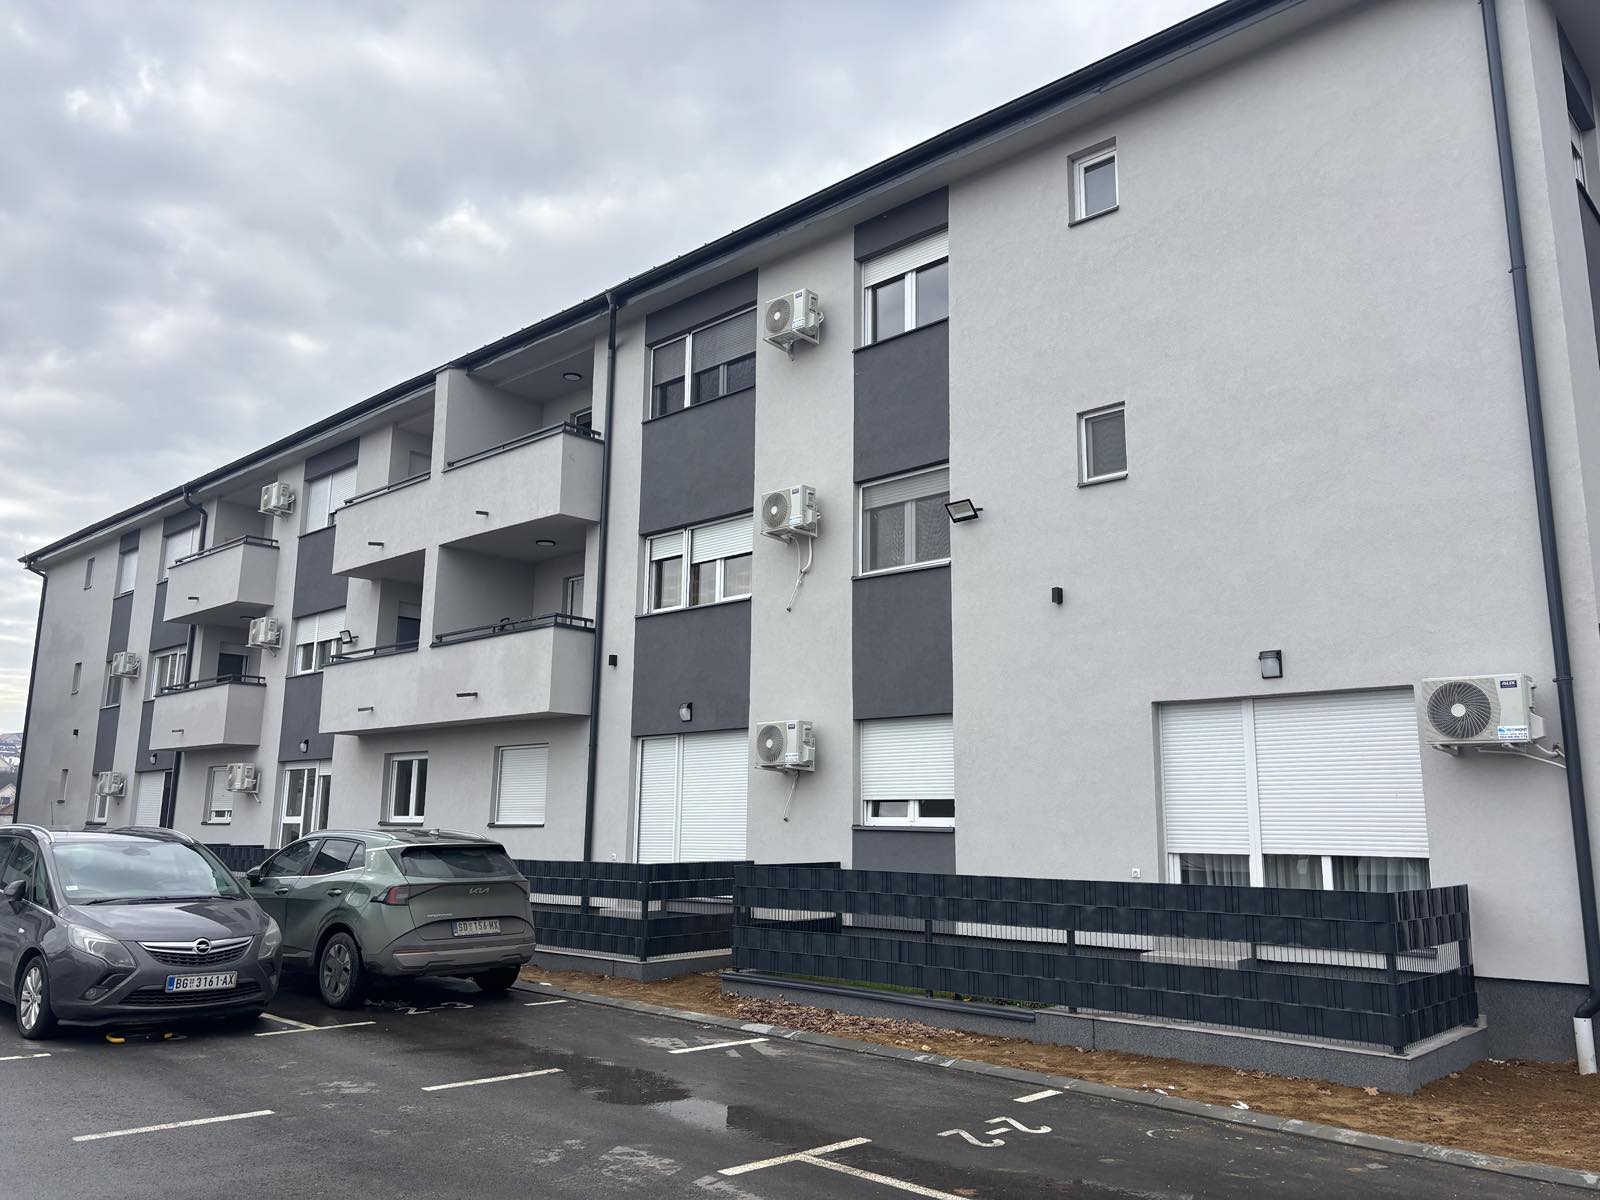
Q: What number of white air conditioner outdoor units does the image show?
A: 9